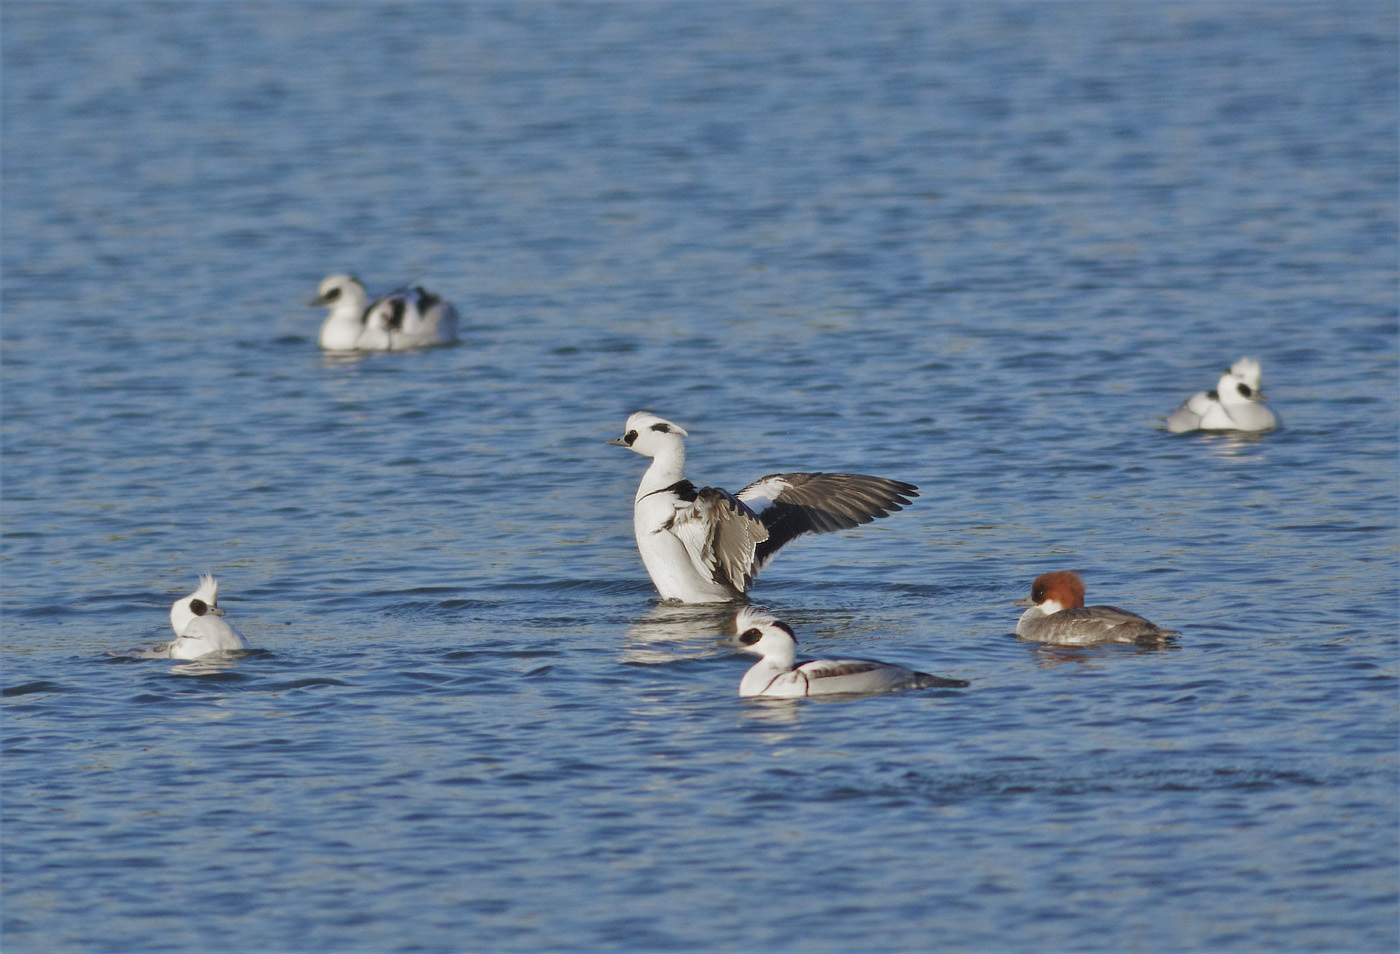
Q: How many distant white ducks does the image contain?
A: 2